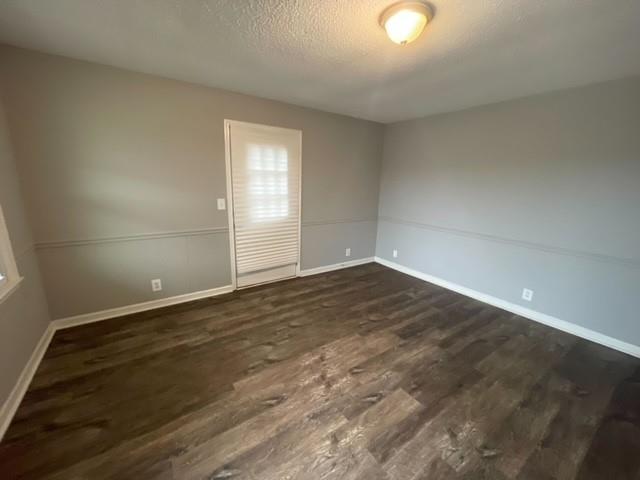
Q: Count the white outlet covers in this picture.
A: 4